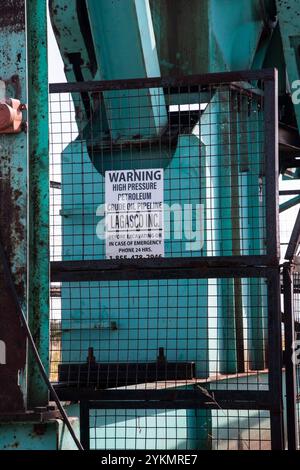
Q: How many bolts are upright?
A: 2